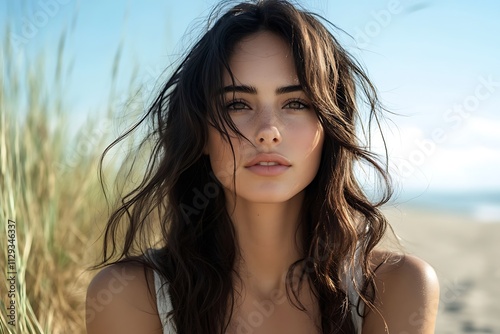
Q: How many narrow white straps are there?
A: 2